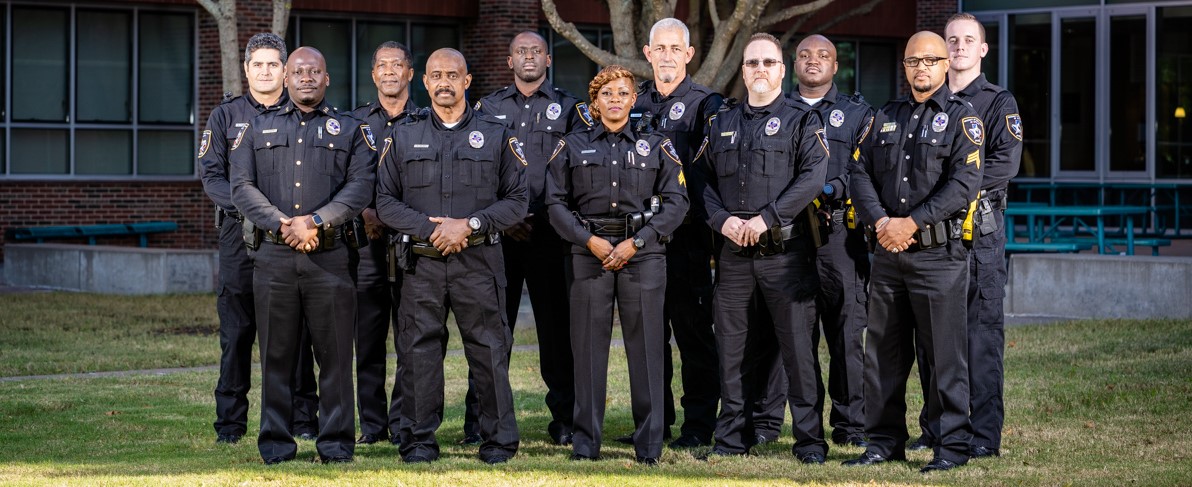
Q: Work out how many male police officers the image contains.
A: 10